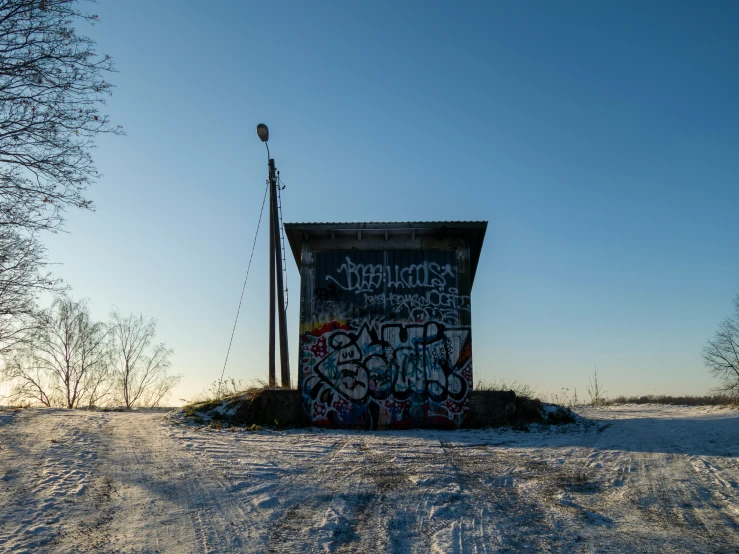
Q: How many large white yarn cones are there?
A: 0